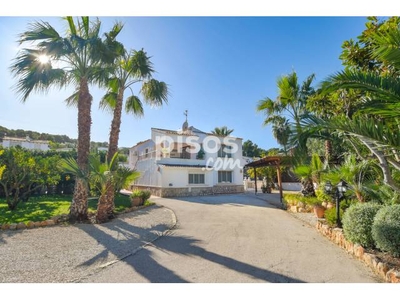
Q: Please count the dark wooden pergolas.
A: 1